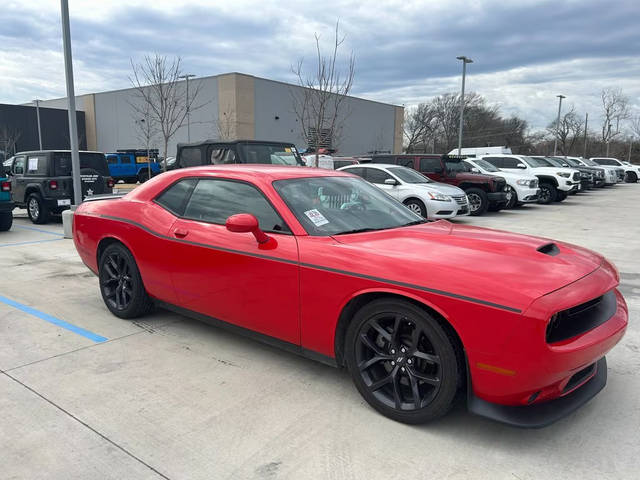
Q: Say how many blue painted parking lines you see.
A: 3